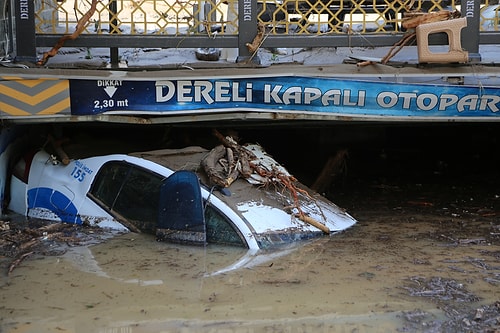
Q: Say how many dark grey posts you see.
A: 3